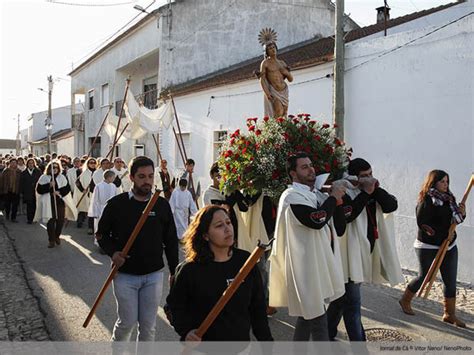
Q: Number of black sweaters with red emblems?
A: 3